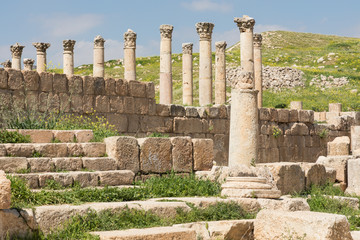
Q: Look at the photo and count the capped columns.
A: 13